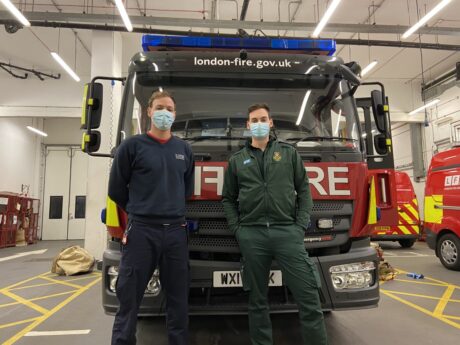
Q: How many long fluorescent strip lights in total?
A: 8